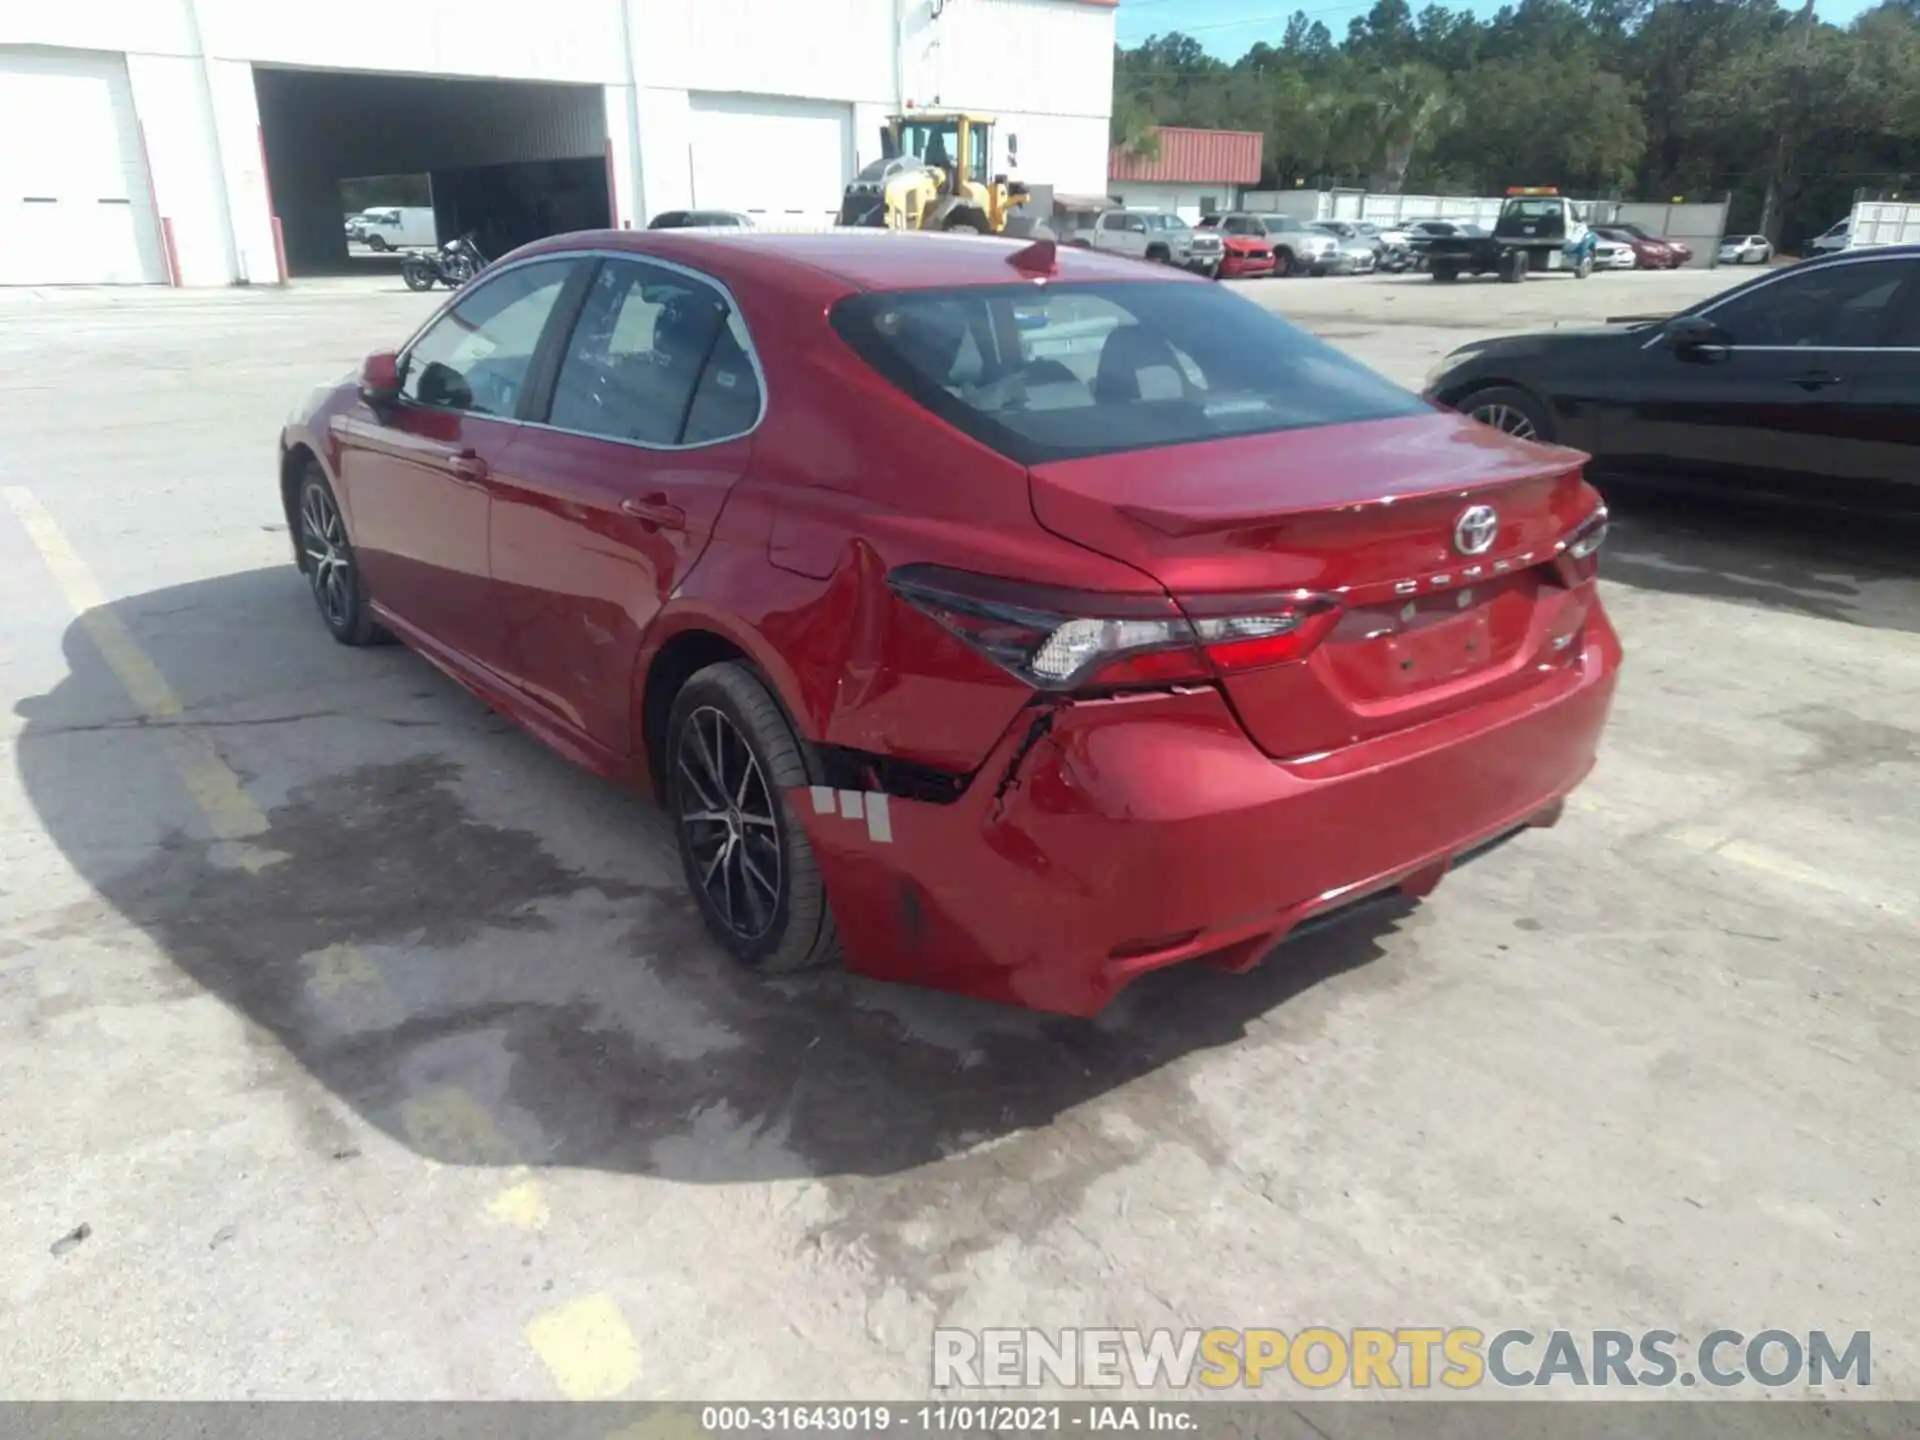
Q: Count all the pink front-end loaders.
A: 0